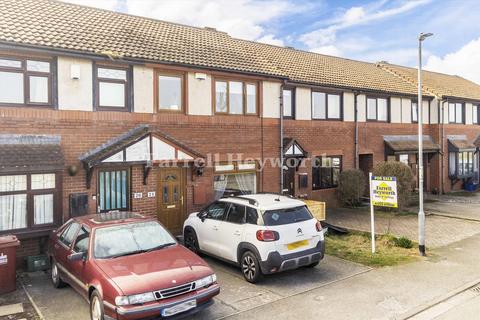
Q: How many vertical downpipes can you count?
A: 3